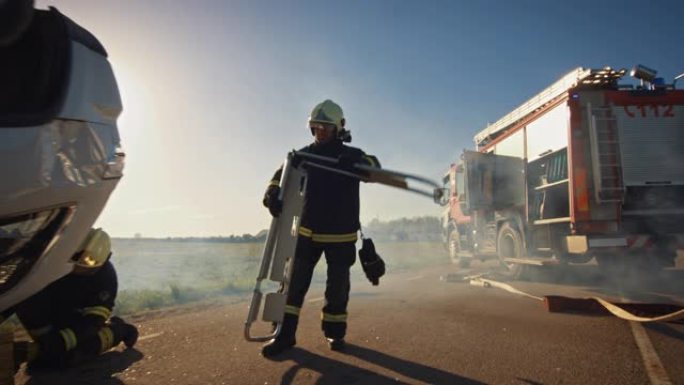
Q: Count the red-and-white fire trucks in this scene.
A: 1